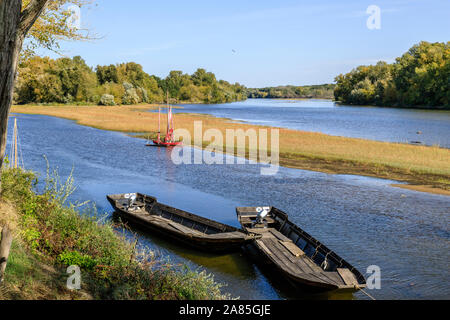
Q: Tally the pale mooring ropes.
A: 1